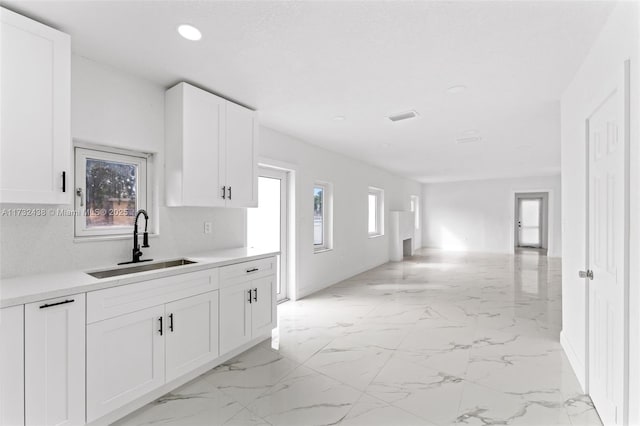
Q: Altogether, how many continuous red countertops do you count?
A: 0